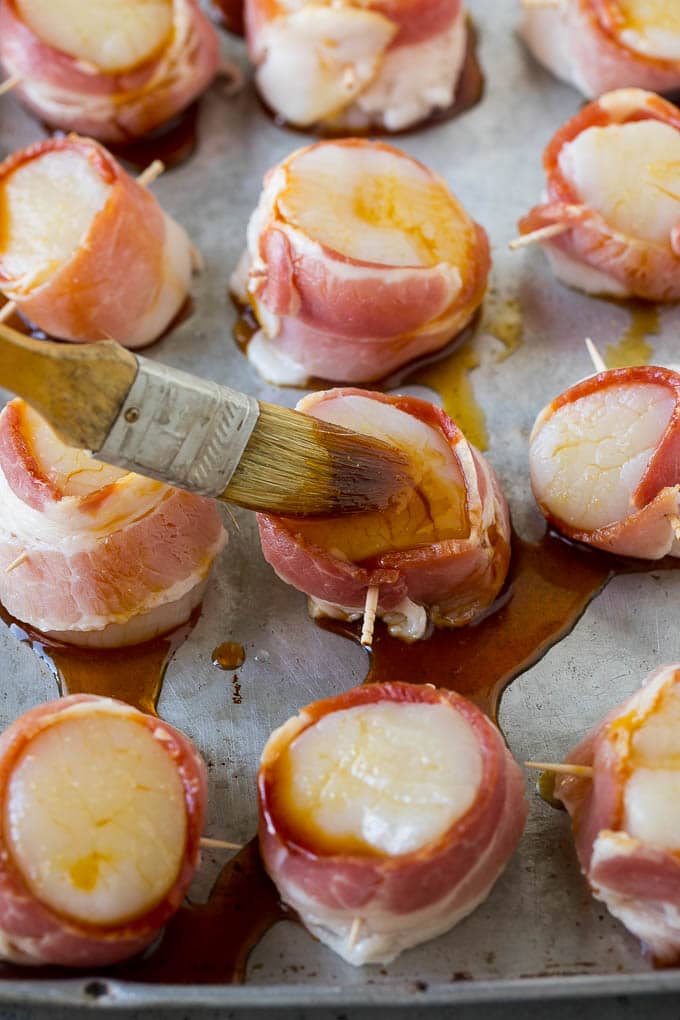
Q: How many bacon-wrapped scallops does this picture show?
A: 12